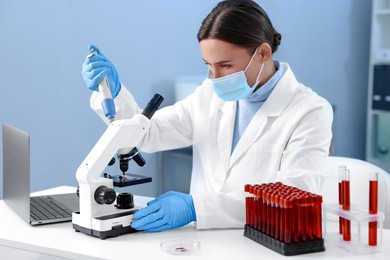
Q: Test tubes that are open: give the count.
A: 3